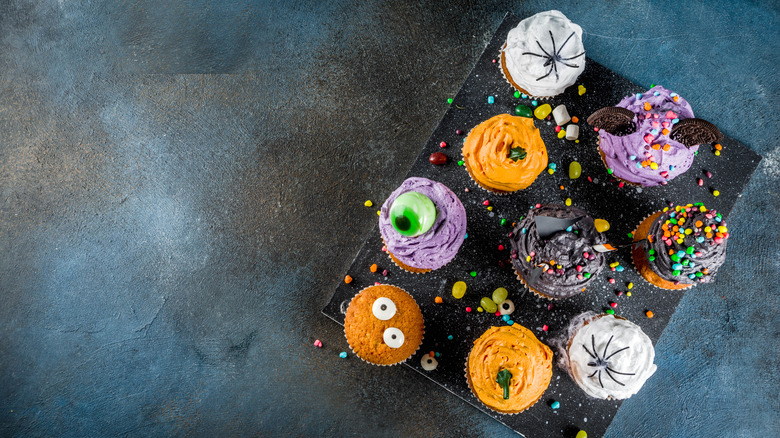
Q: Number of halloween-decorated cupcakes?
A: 9